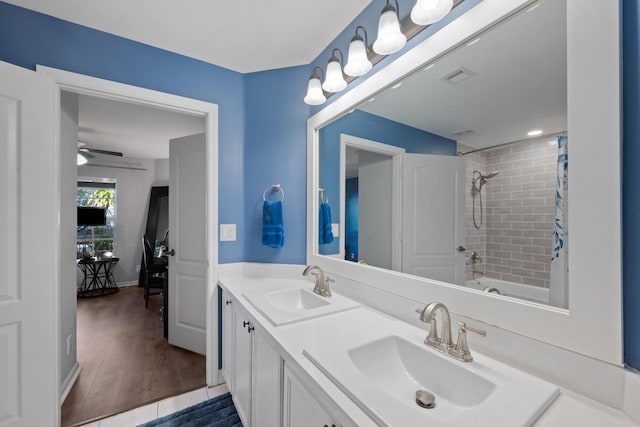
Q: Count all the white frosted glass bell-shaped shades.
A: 5